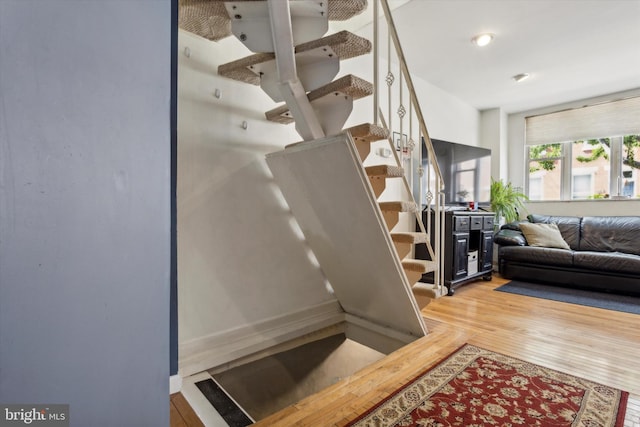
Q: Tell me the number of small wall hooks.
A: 3